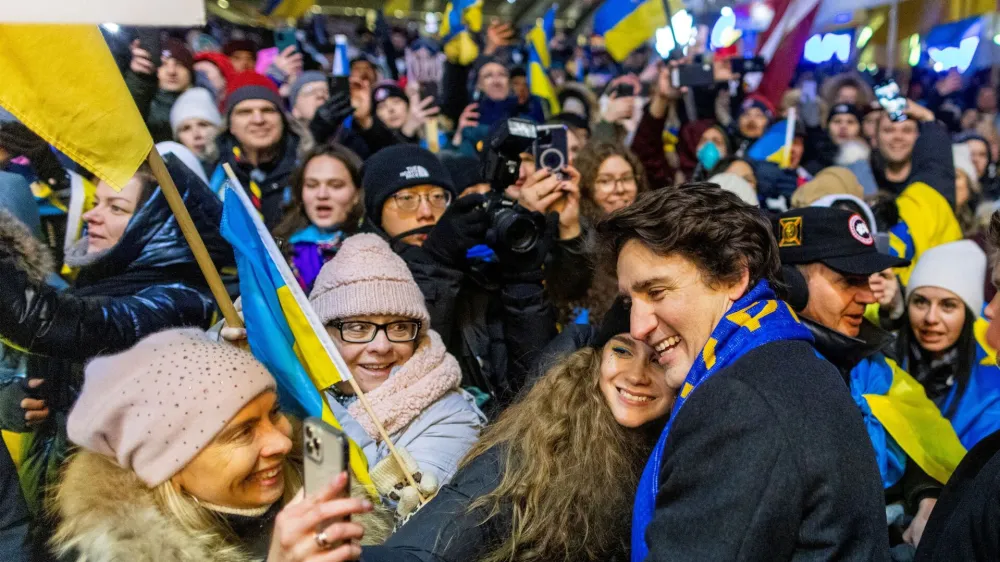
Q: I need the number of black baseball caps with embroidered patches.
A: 1